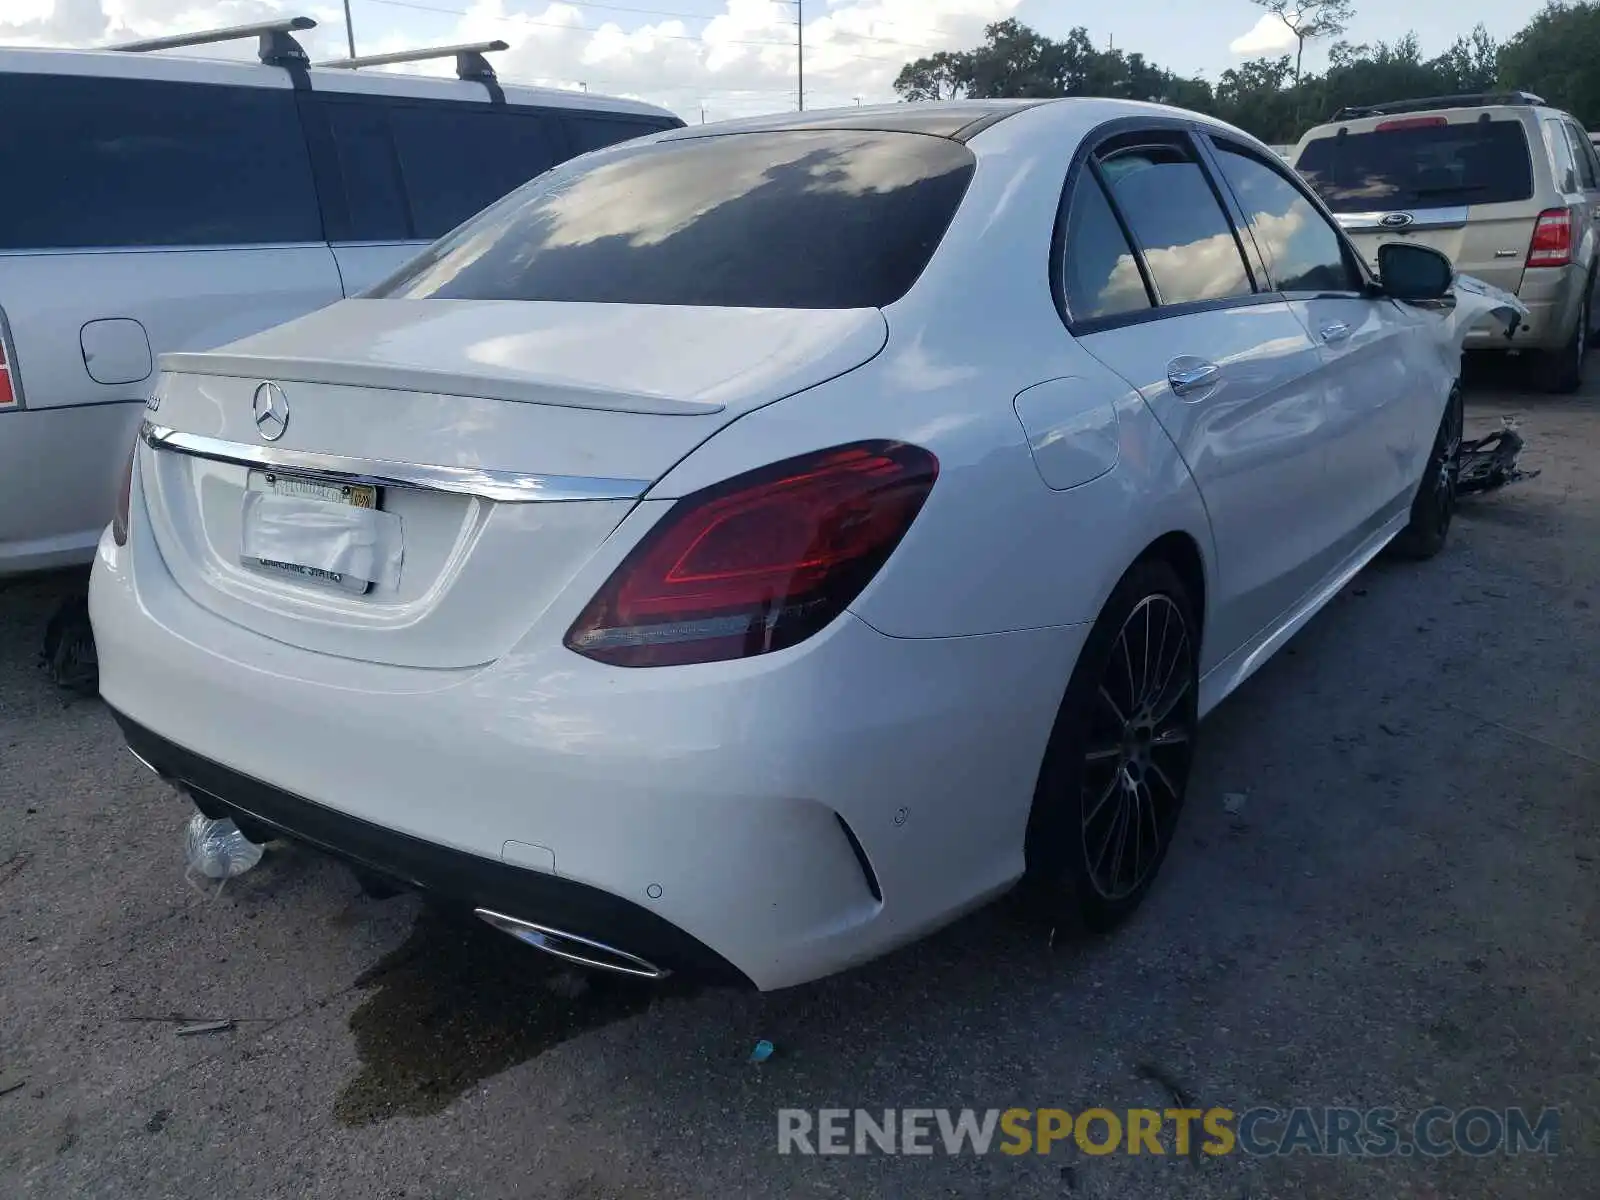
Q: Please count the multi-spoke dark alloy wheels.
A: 2